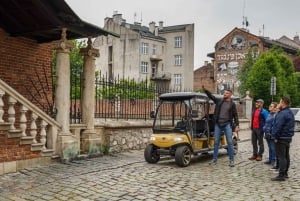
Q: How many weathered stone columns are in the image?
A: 2